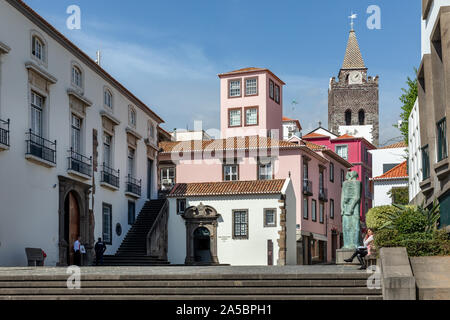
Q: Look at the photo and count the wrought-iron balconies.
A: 7